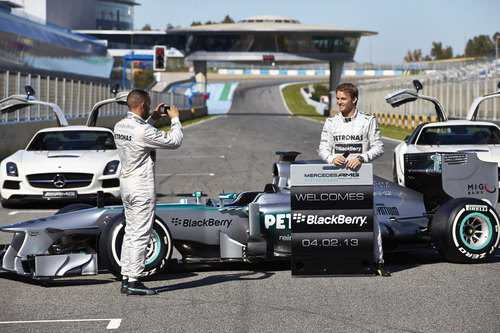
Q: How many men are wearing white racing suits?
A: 2